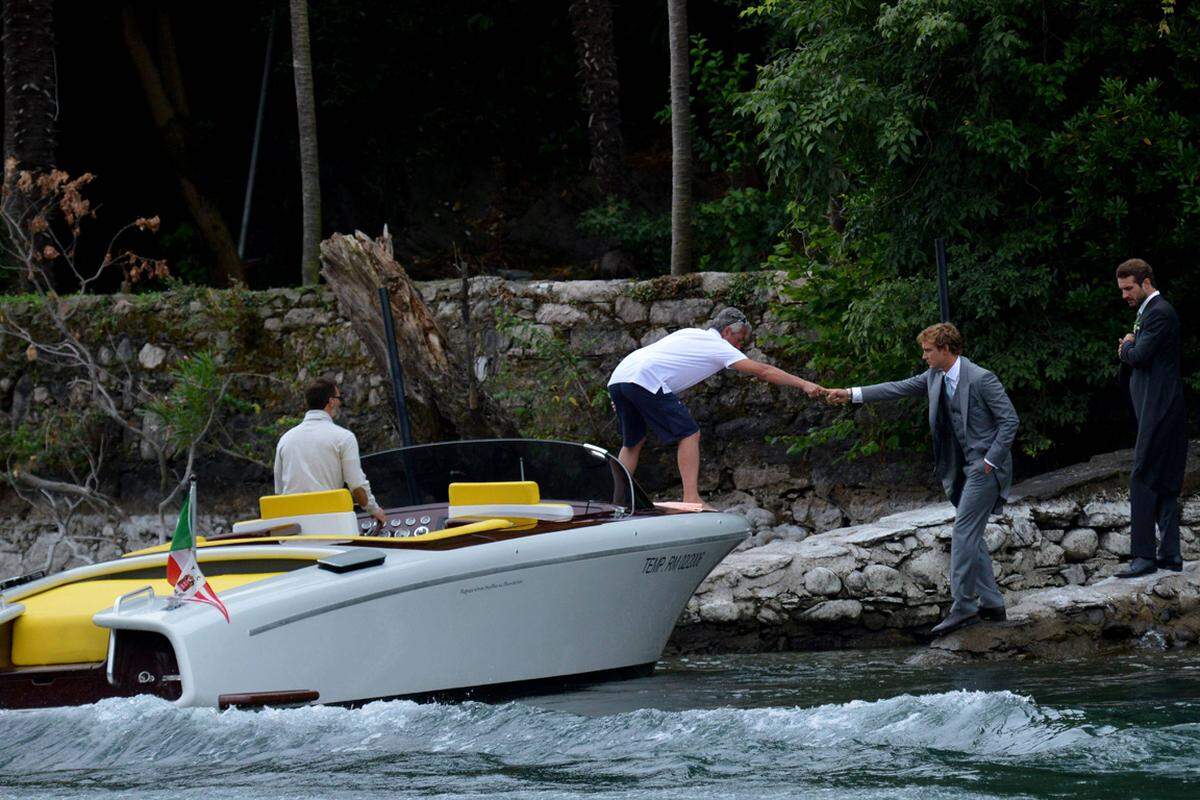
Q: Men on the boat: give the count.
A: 2